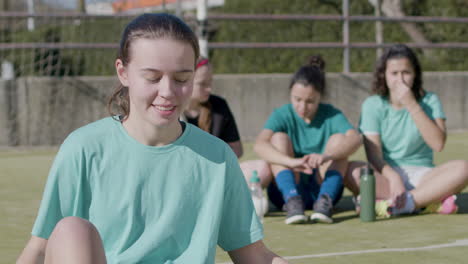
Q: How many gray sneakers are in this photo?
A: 2